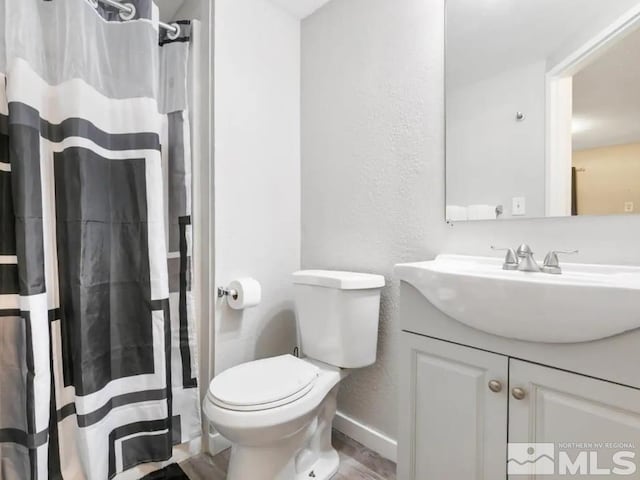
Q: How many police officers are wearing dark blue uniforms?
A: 0